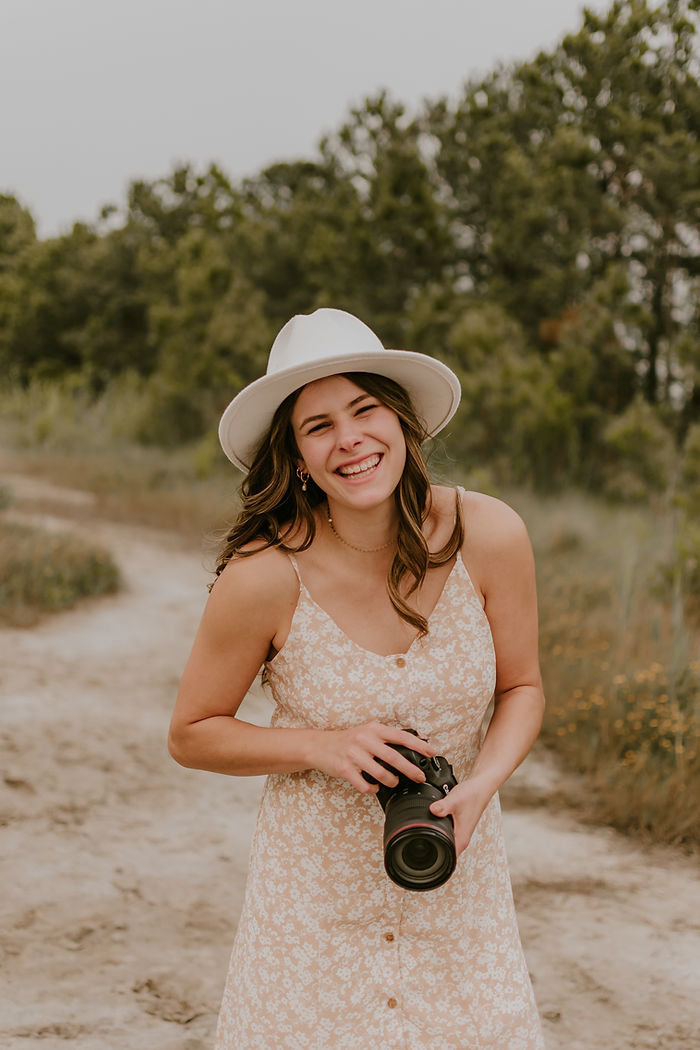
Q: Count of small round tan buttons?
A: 3